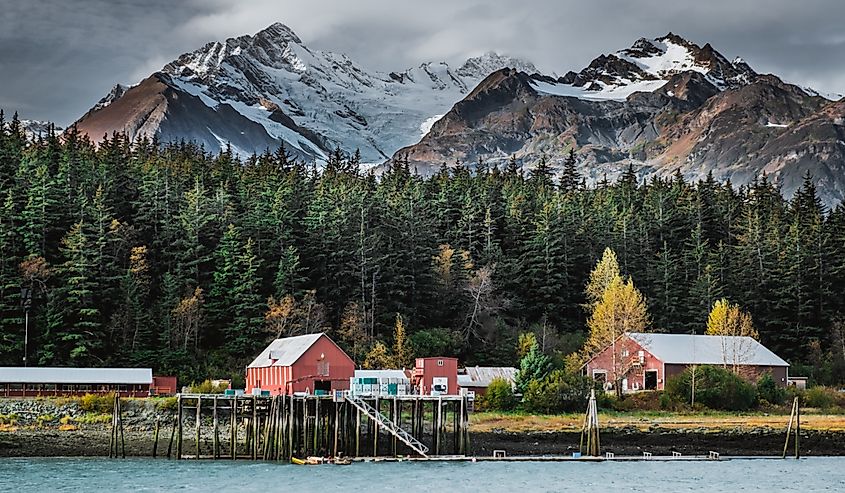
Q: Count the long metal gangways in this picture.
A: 1